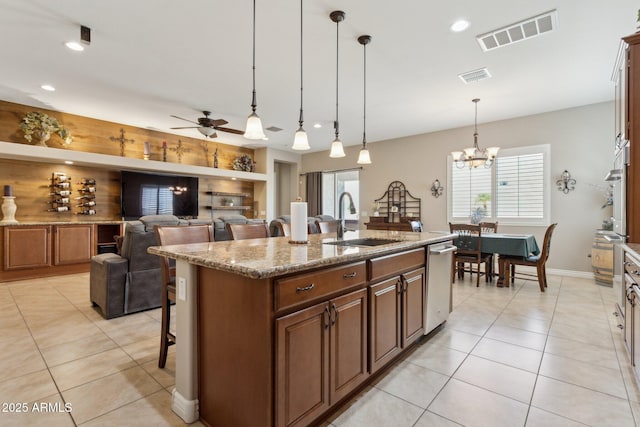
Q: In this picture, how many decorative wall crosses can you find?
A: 2